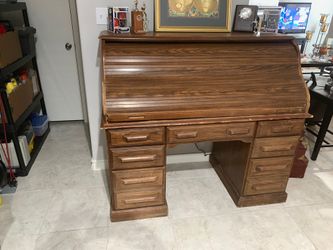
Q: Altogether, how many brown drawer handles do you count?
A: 10